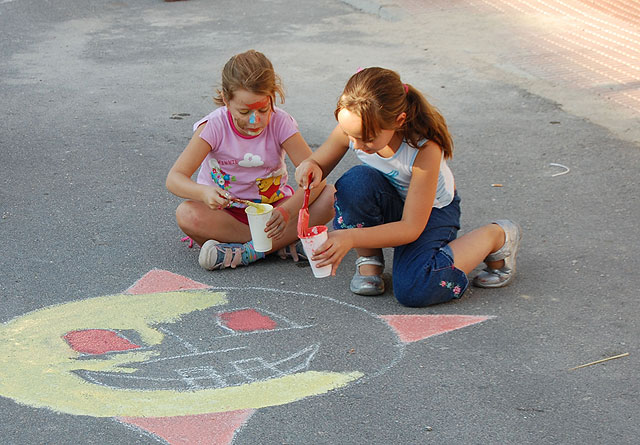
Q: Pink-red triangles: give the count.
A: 3